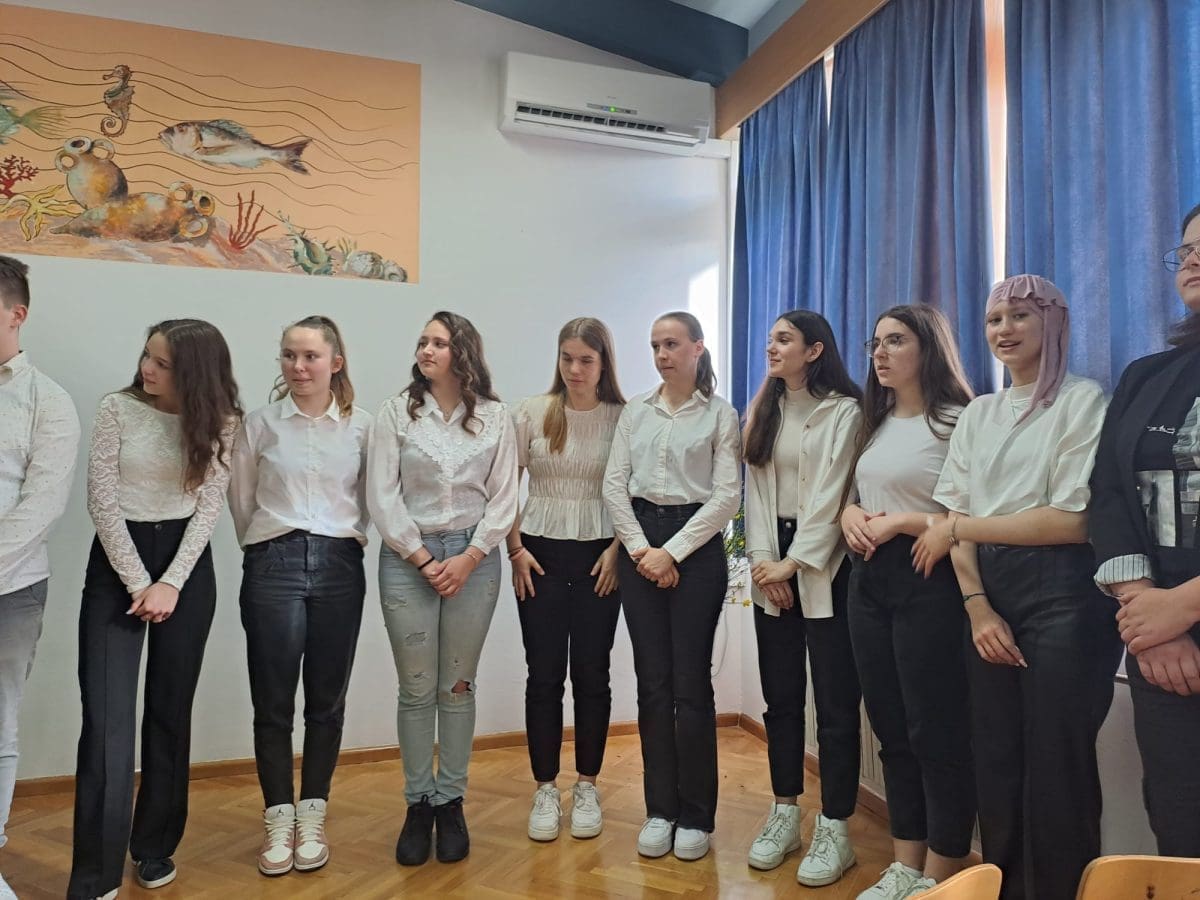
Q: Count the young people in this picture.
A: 10